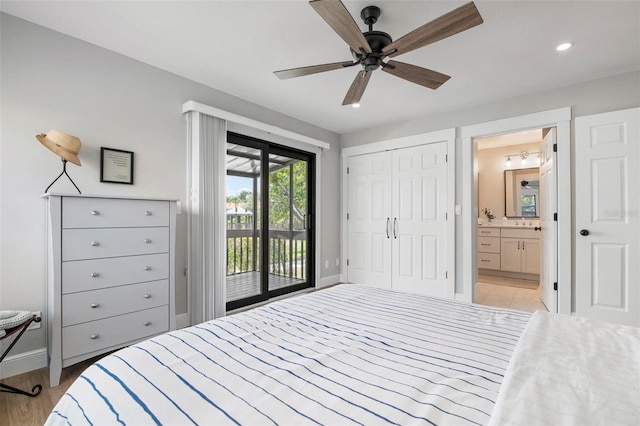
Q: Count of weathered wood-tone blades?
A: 5